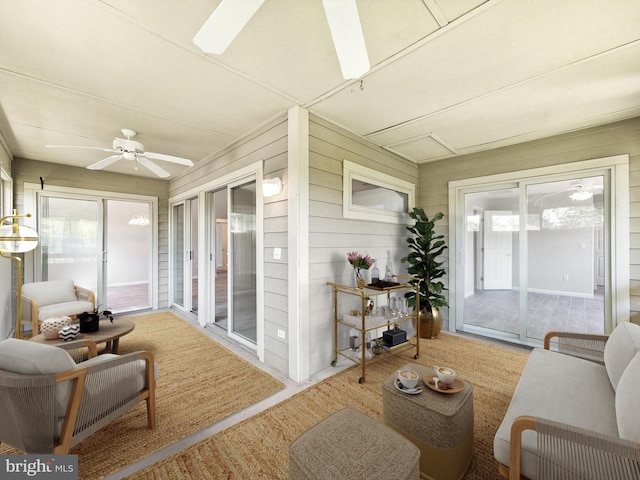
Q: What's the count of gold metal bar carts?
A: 1